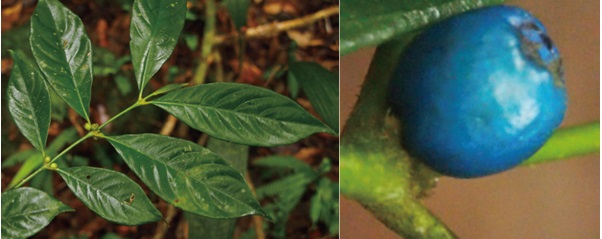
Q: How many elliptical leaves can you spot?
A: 7